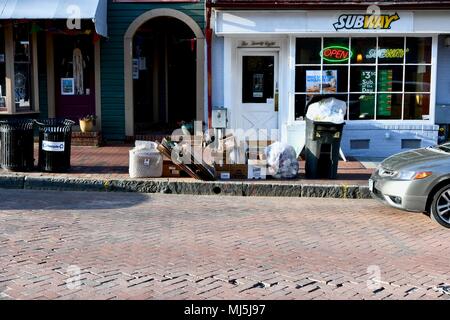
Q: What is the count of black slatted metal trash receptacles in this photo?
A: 2